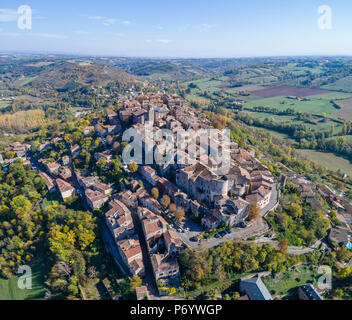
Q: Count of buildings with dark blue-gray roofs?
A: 2